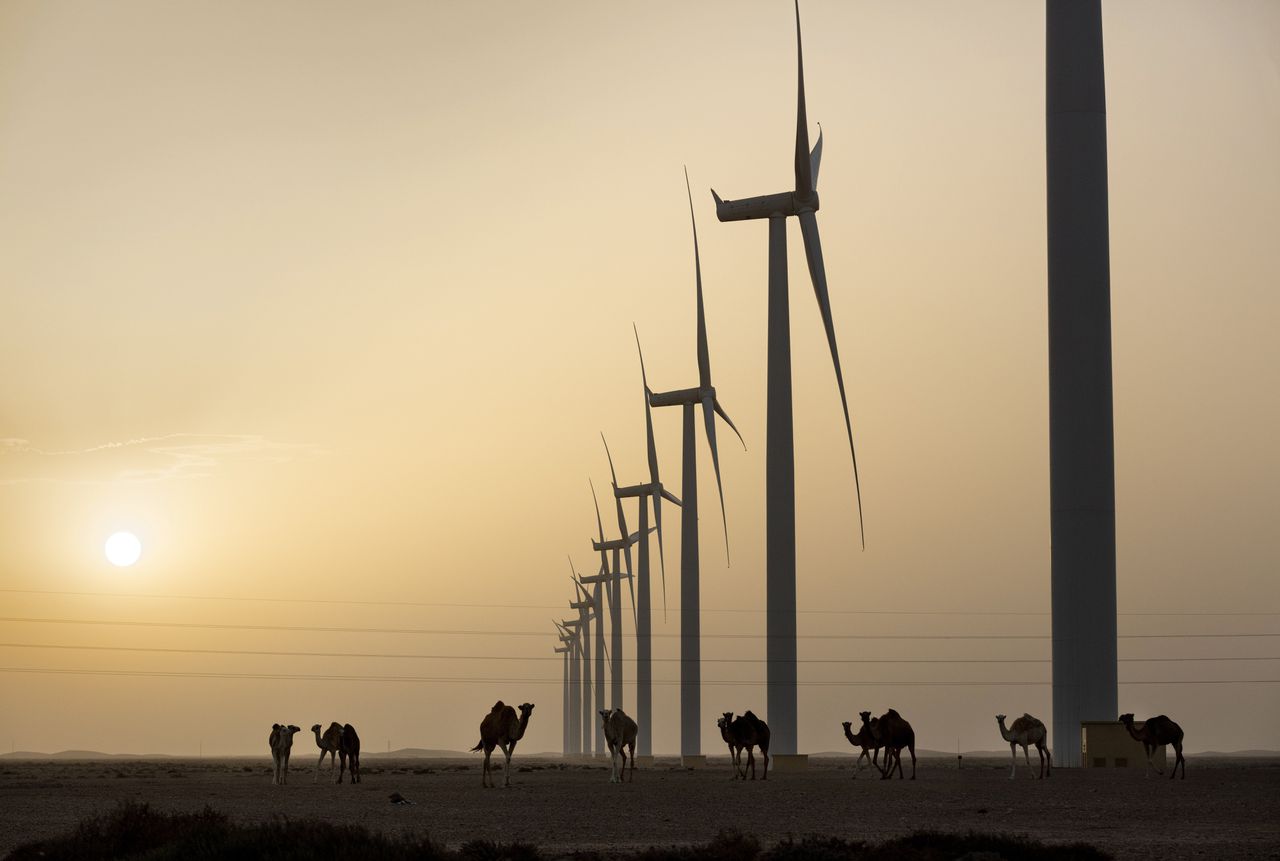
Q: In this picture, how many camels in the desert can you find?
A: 12